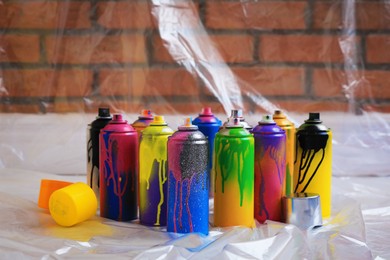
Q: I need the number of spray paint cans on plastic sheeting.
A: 11